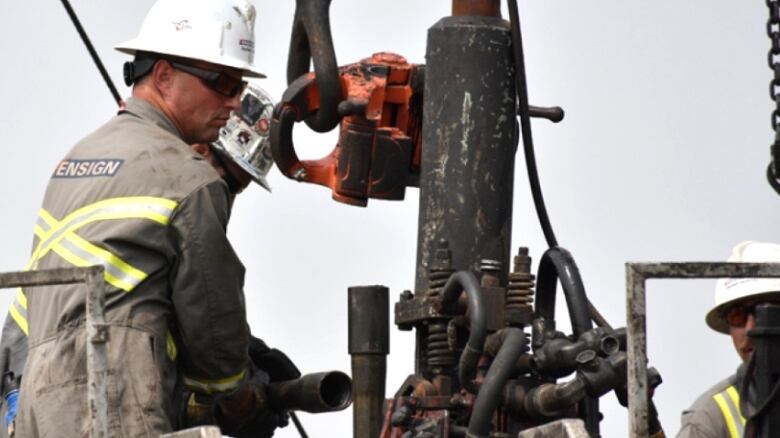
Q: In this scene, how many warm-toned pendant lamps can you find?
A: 0